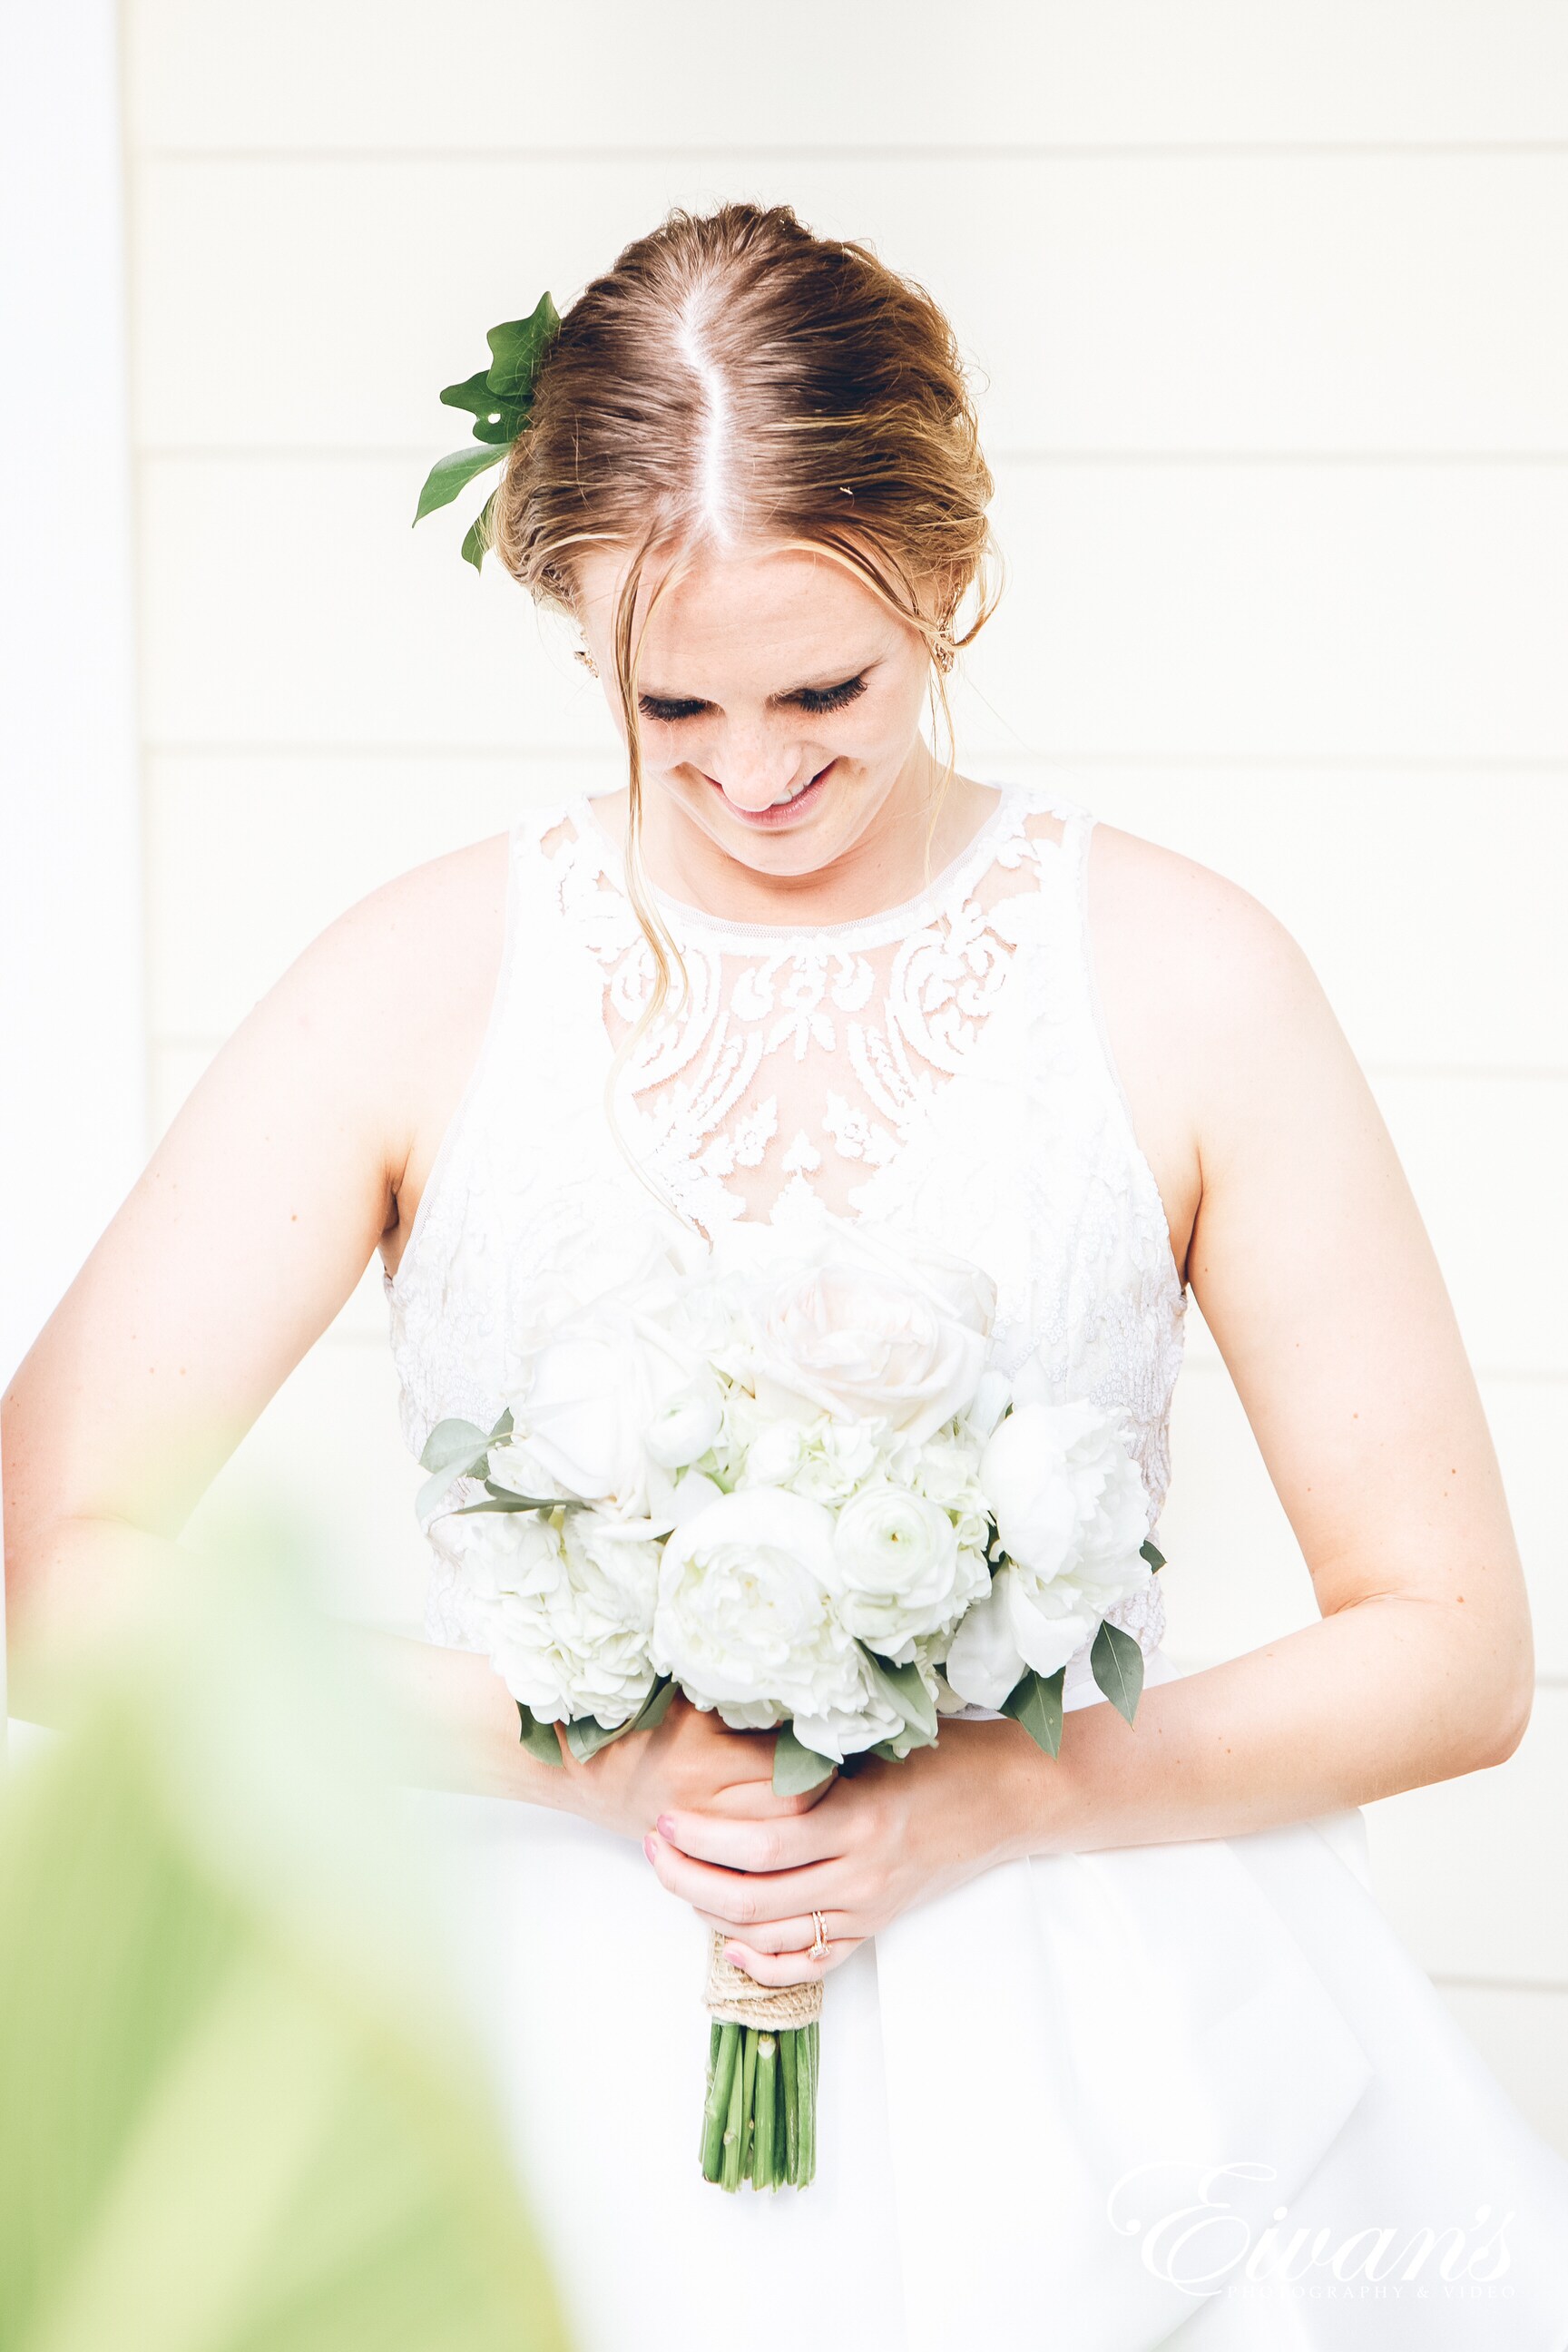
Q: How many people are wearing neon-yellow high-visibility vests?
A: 0